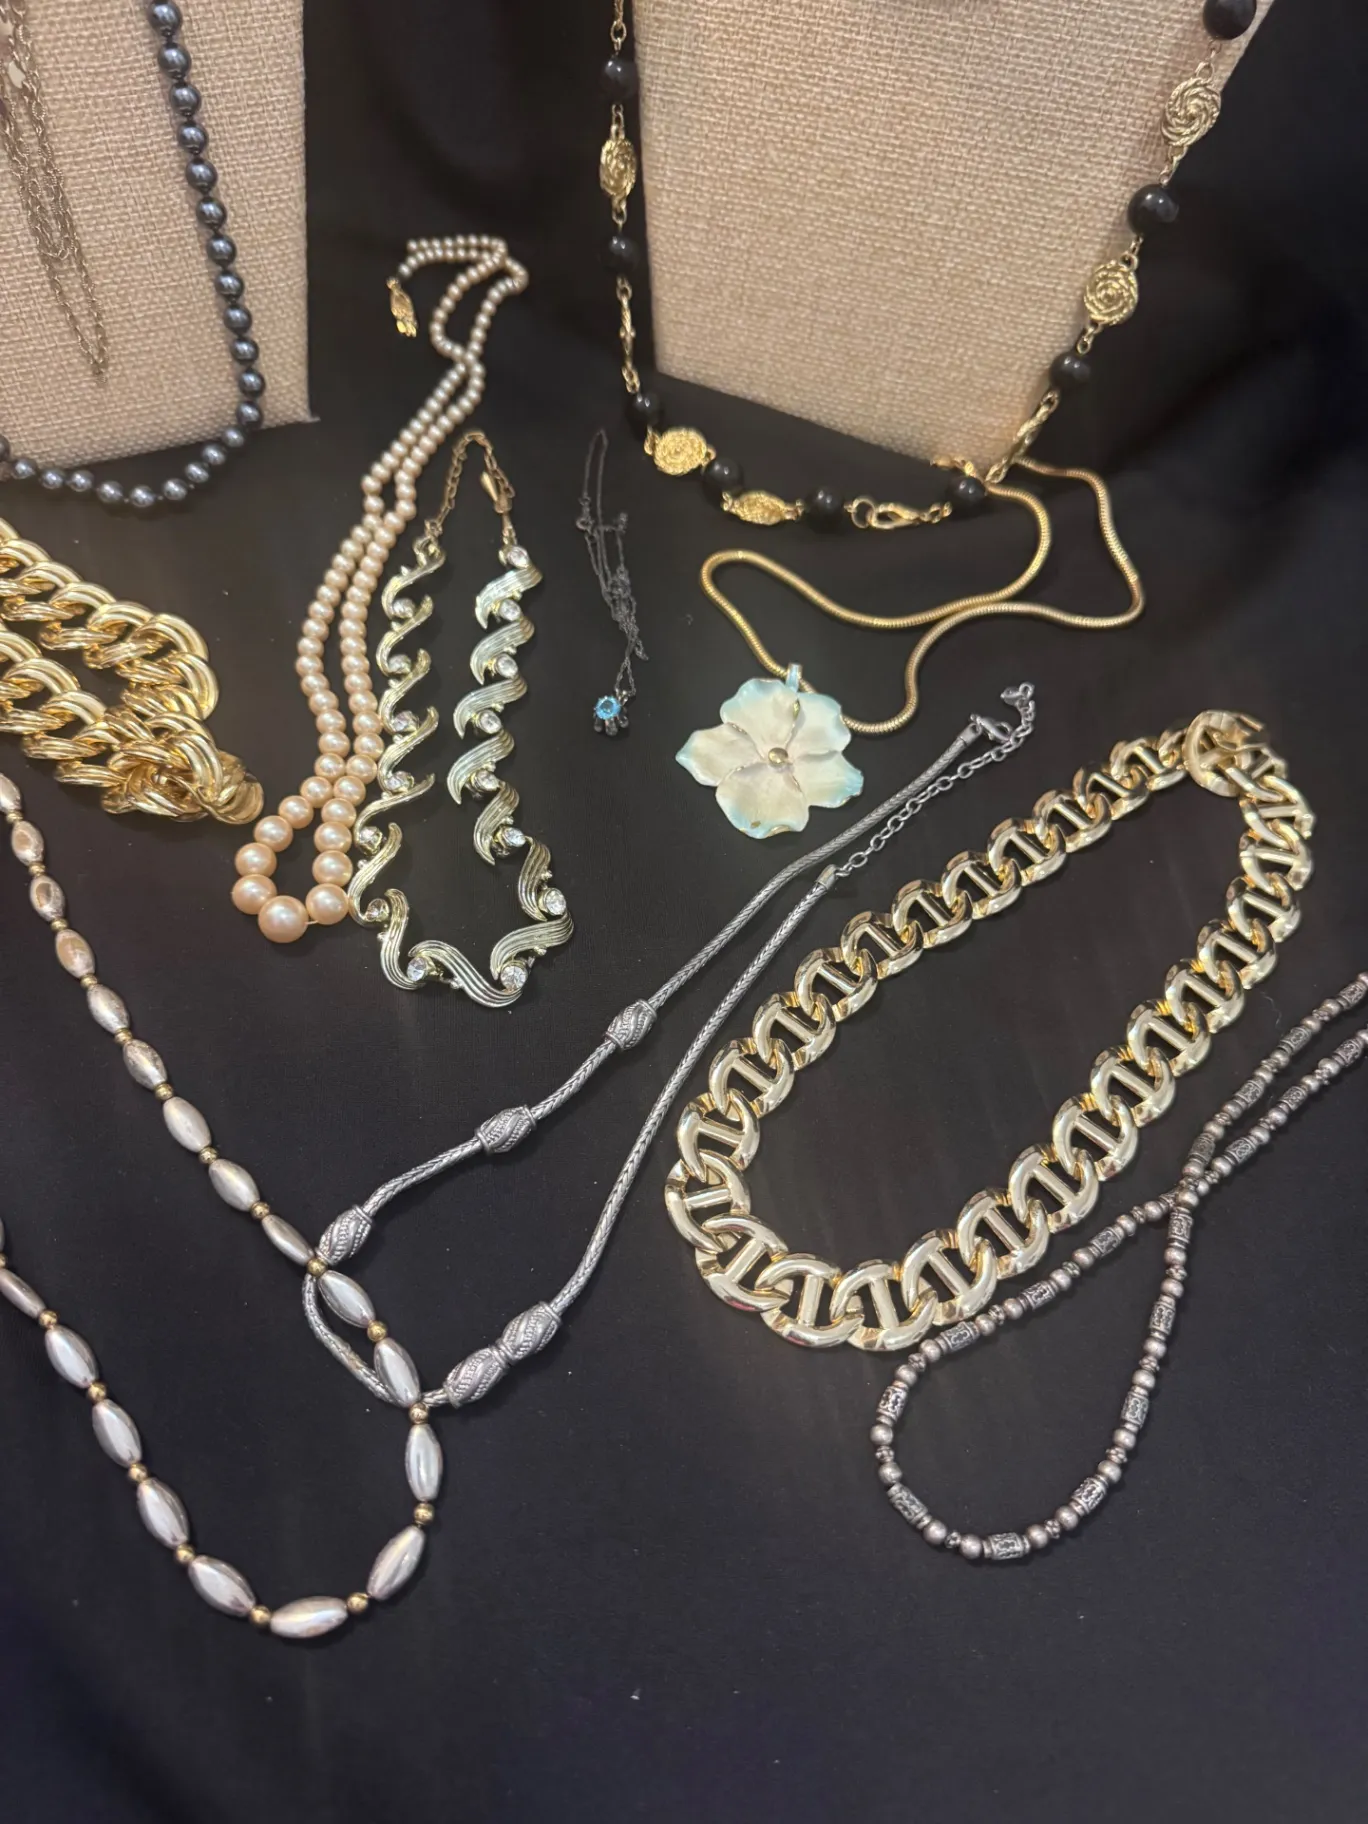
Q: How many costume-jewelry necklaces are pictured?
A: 12